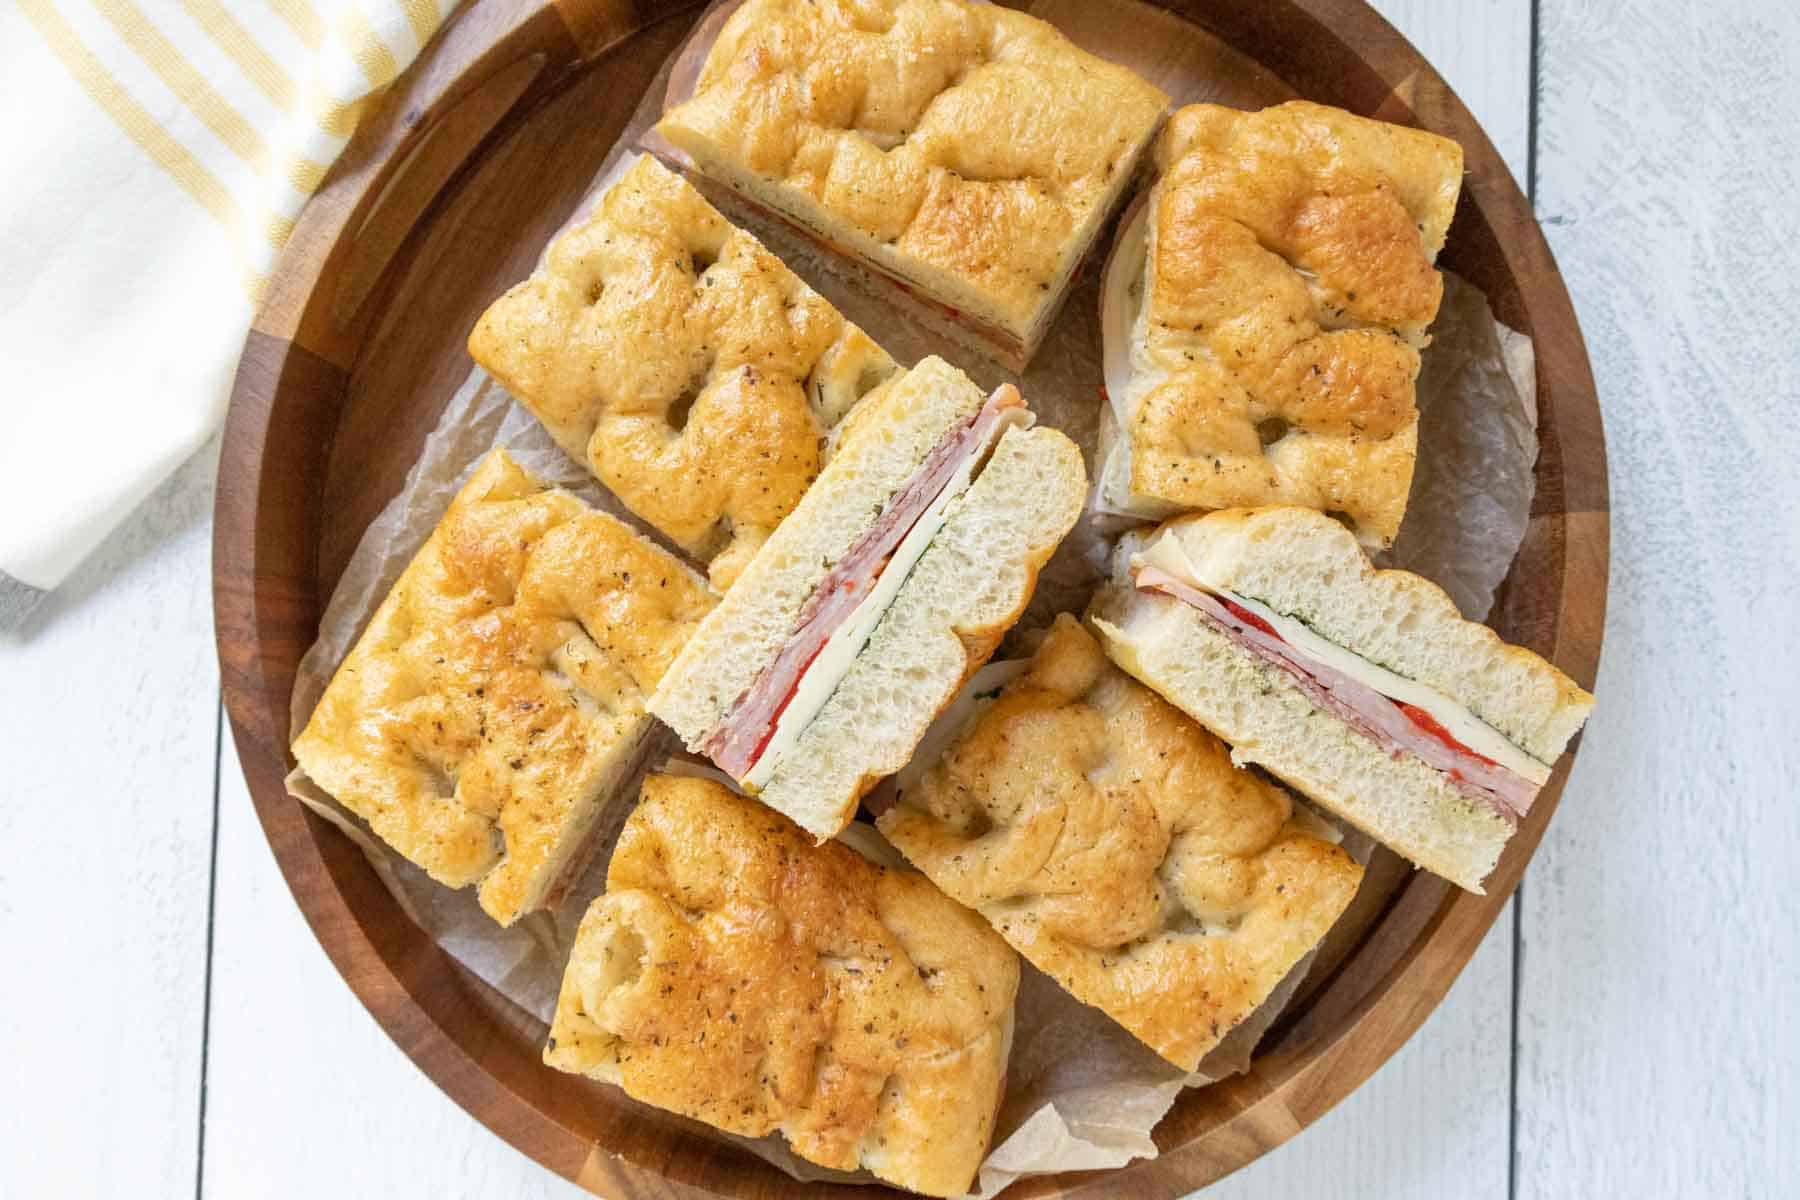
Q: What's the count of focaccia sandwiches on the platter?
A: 8